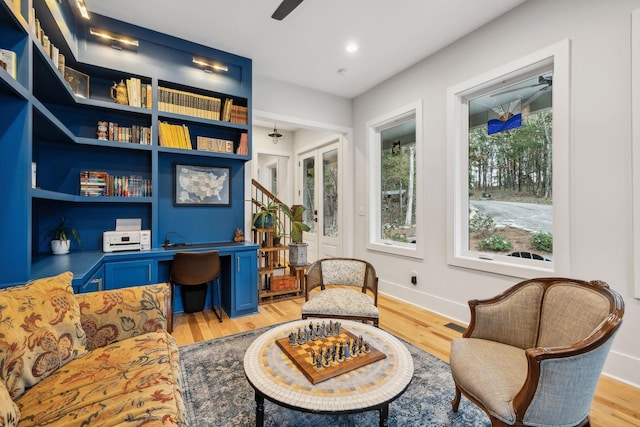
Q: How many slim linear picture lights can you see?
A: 3